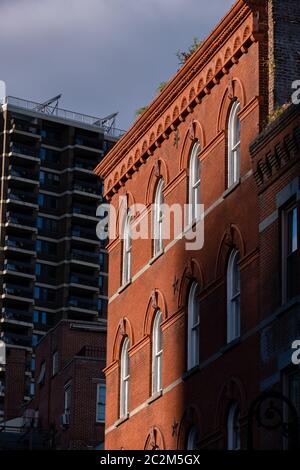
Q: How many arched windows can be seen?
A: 11